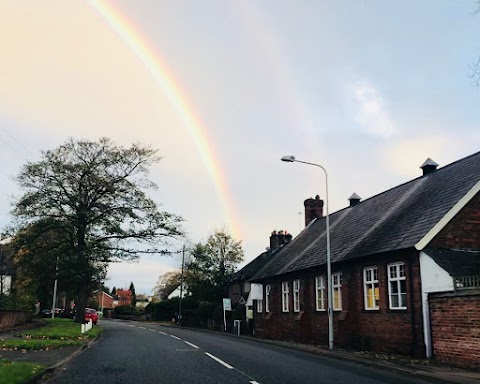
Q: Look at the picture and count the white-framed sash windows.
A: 8